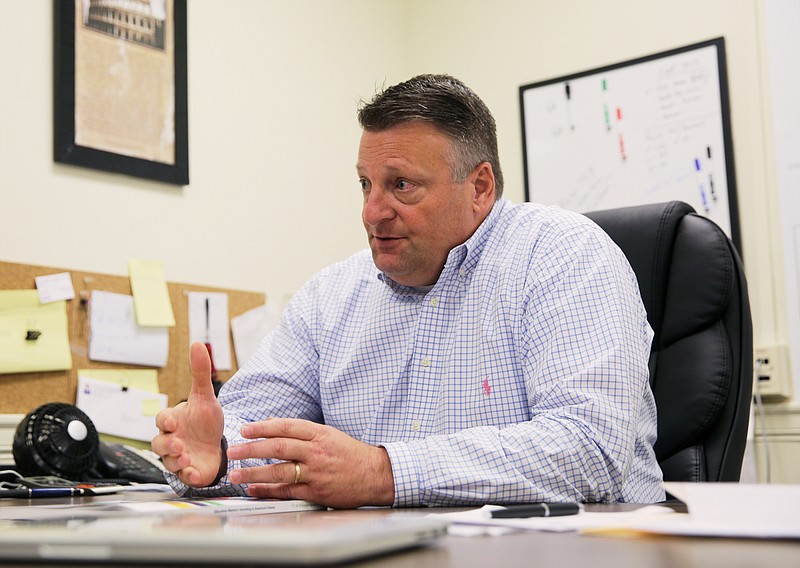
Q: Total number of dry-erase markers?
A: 5